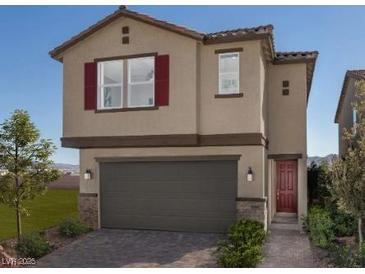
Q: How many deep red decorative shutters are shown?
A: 2